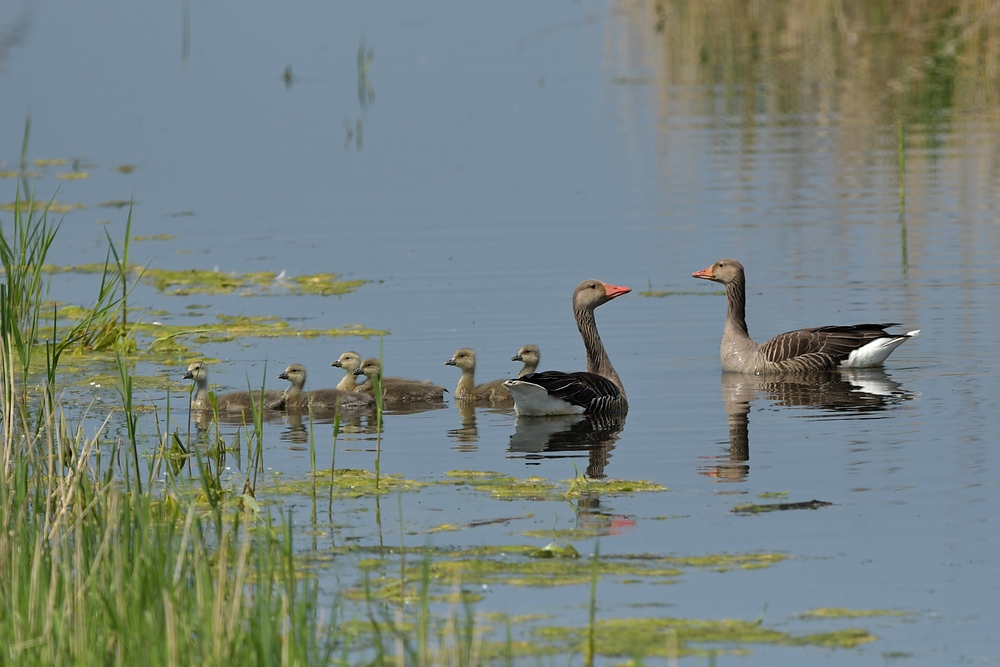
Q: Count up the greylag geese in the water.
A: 8